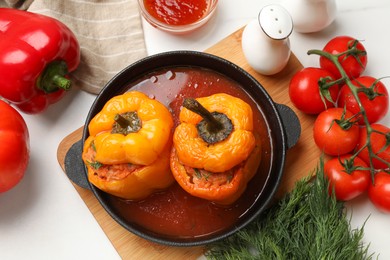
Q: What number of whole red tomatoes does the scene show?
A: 7